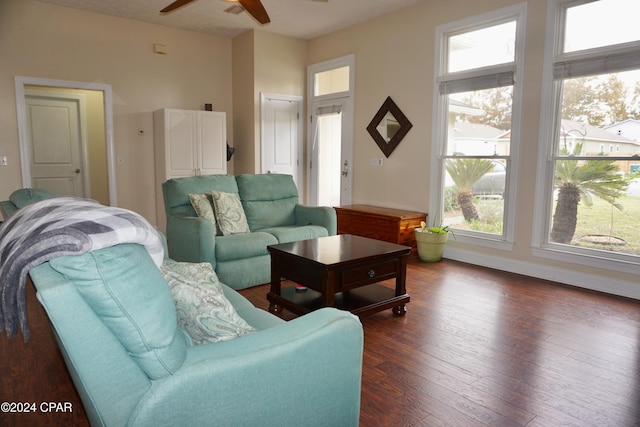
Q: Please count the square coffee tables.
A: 1